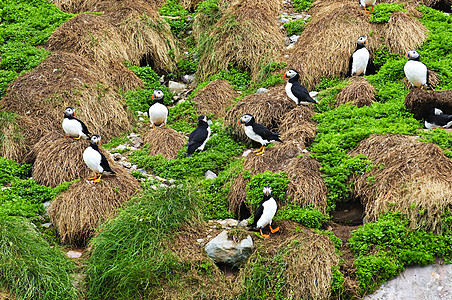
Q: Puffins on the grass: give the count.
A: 11